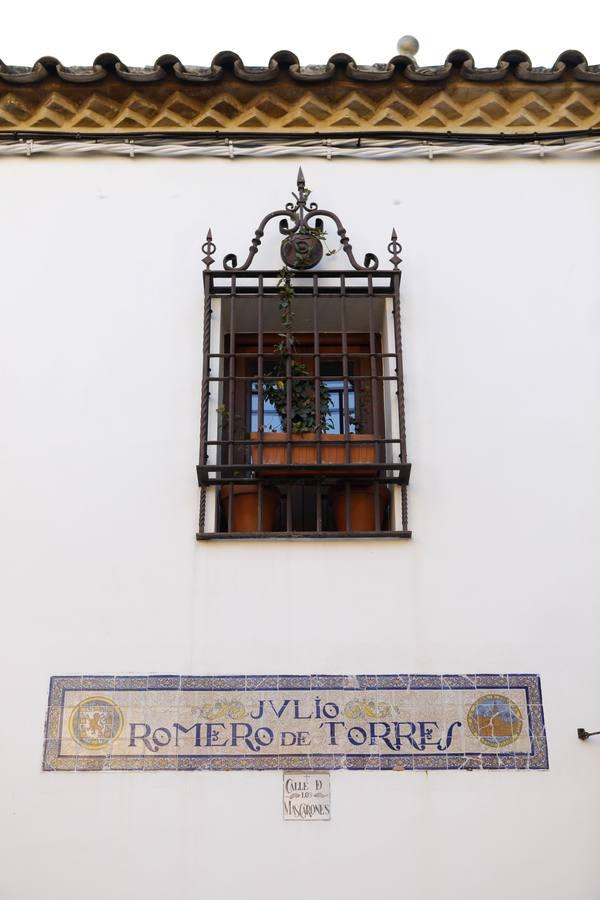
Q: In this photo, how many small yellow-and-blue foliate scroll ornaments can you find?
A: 2